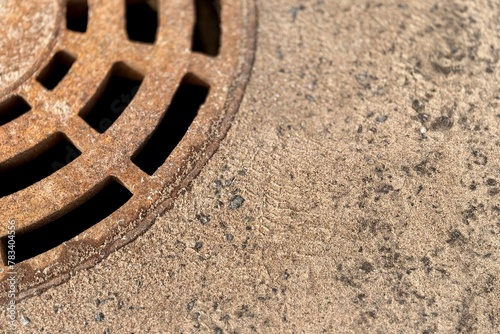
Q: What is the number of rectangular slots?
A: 9